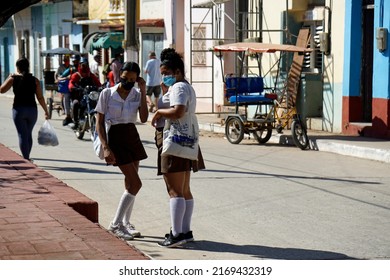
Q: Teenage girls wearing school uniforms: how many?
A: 2